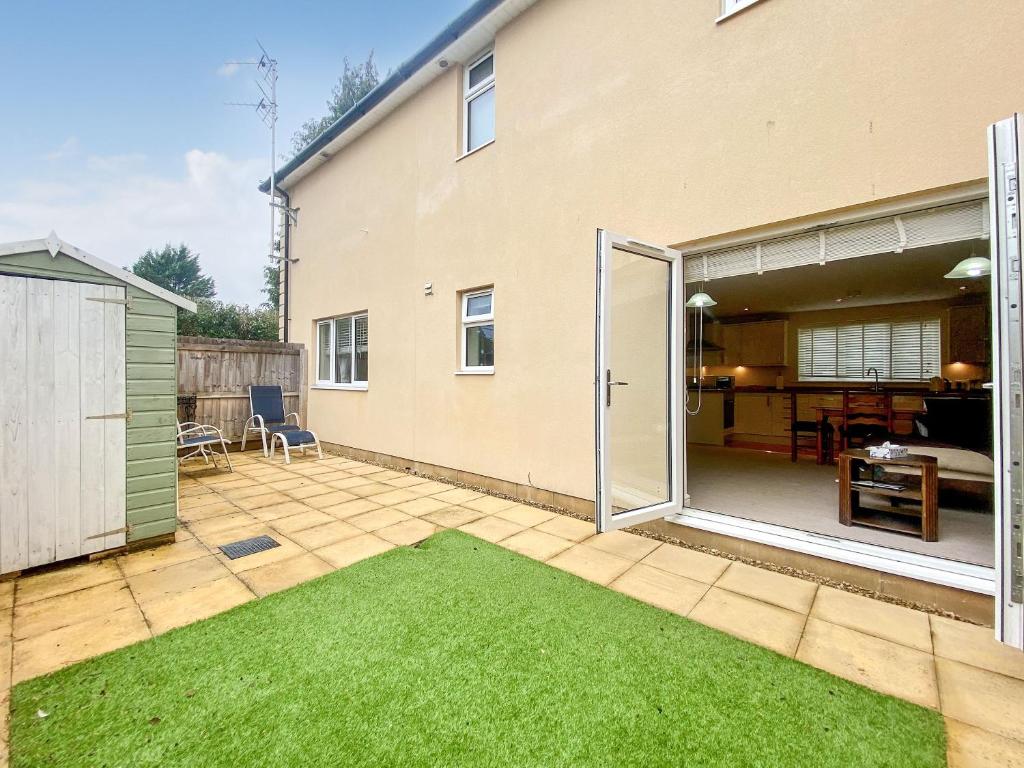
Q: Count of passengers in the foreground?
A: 0